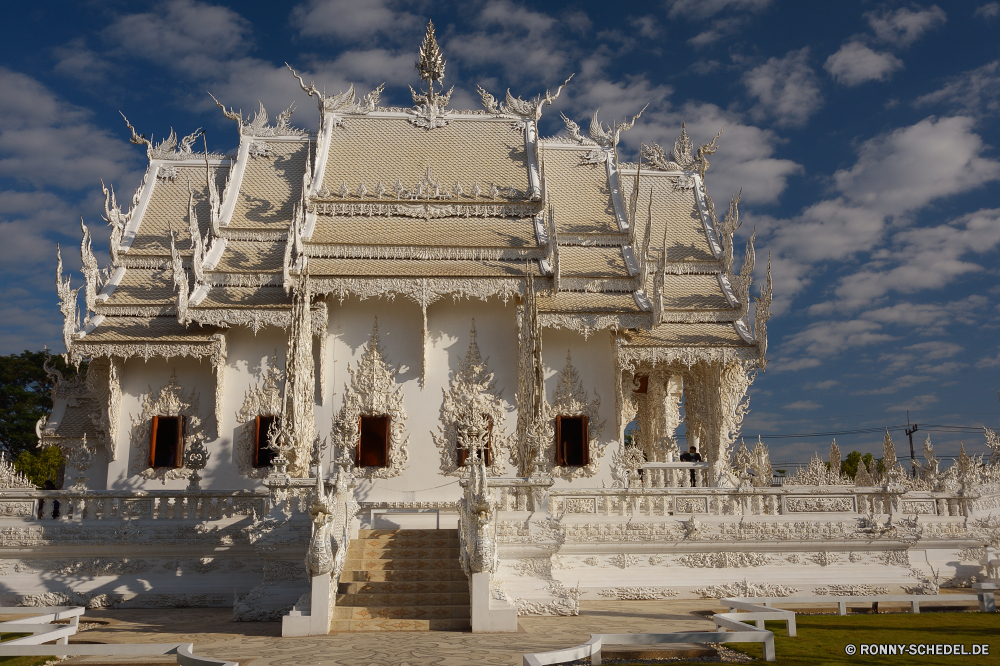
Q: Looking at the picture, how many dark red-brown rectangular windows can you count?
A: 5